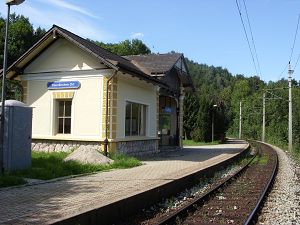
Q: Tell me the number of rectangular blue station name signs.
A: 1